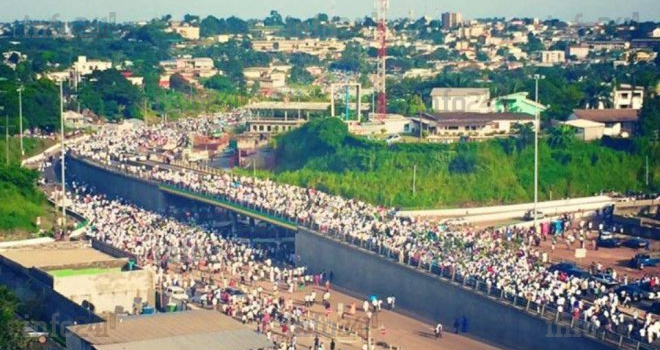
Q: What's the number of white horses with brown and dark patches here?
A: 0